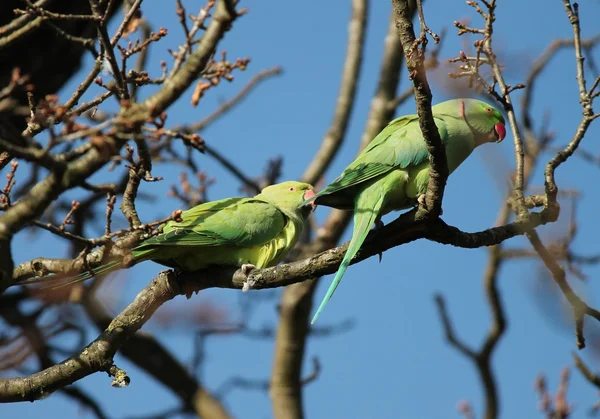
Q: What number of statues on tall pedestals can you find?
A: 0